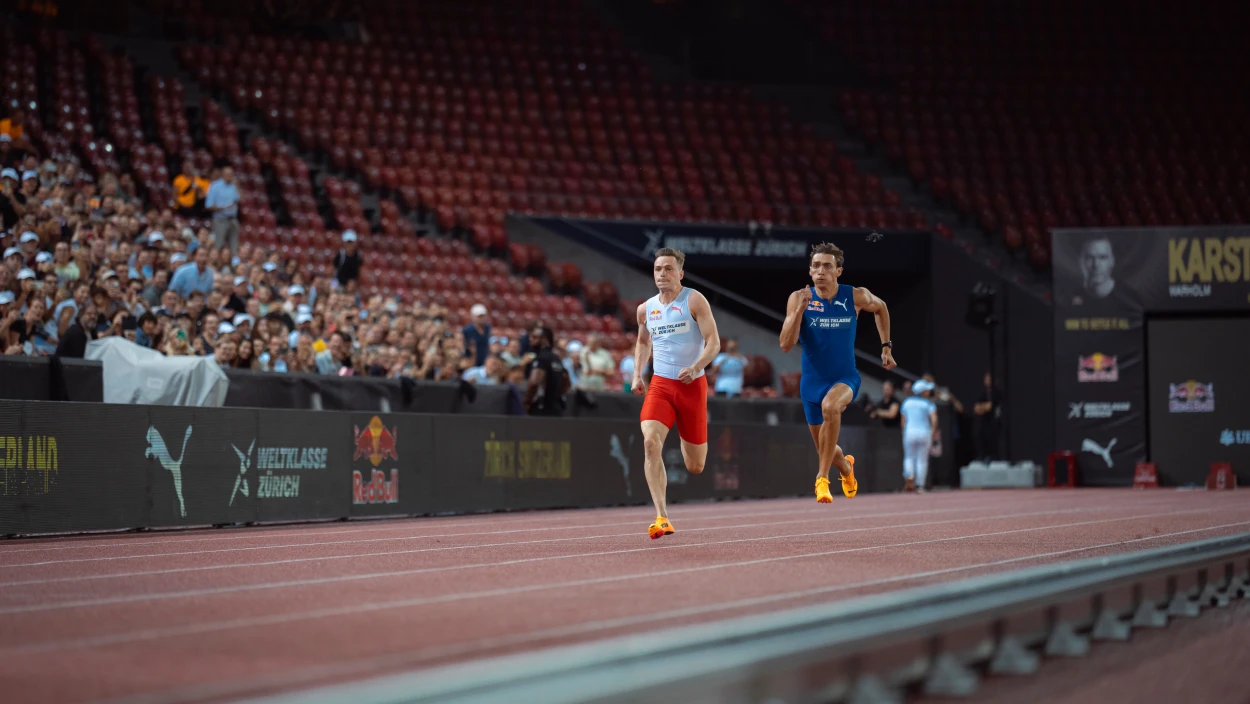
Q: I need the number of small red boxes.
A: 3